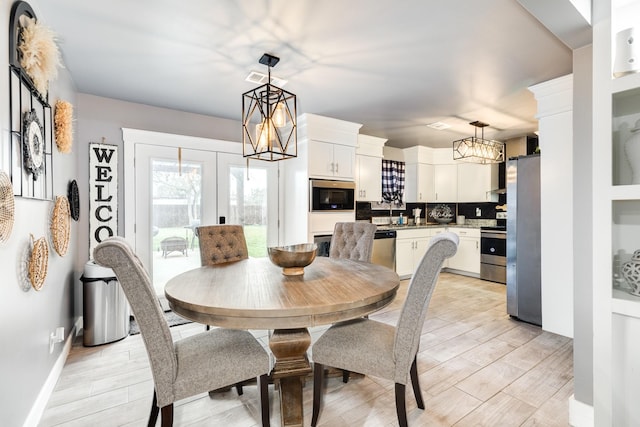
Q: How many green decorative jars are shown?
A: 0